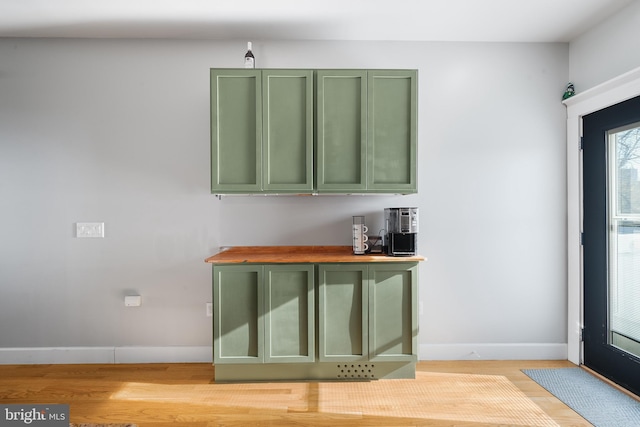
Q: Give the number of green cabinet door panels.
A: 8